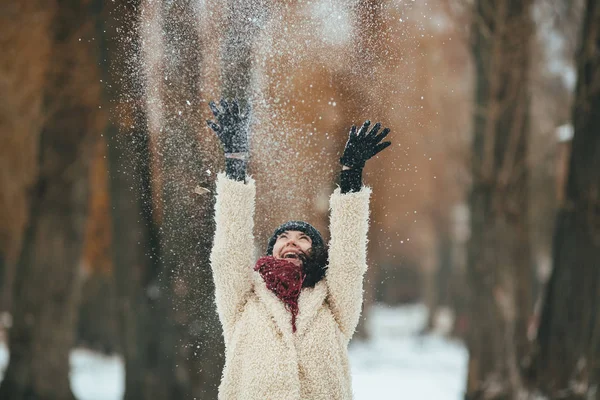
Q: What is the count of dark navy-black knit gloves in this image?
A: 2